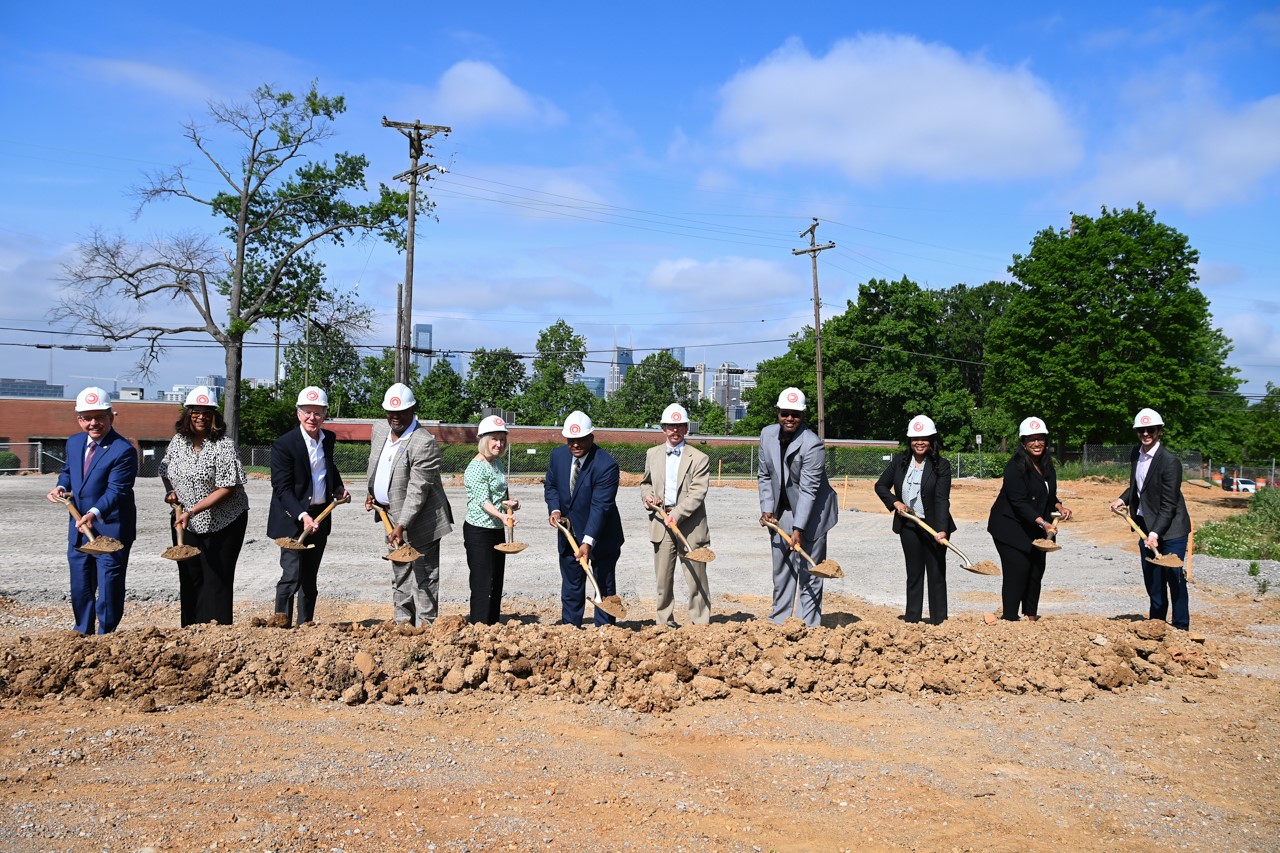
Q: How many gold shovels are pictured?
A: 11